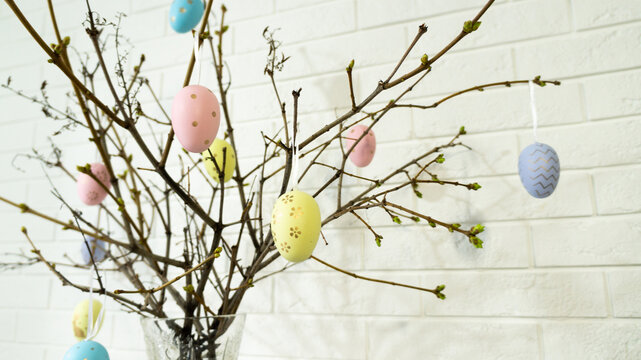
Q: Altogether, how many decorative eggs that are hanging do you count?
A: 10